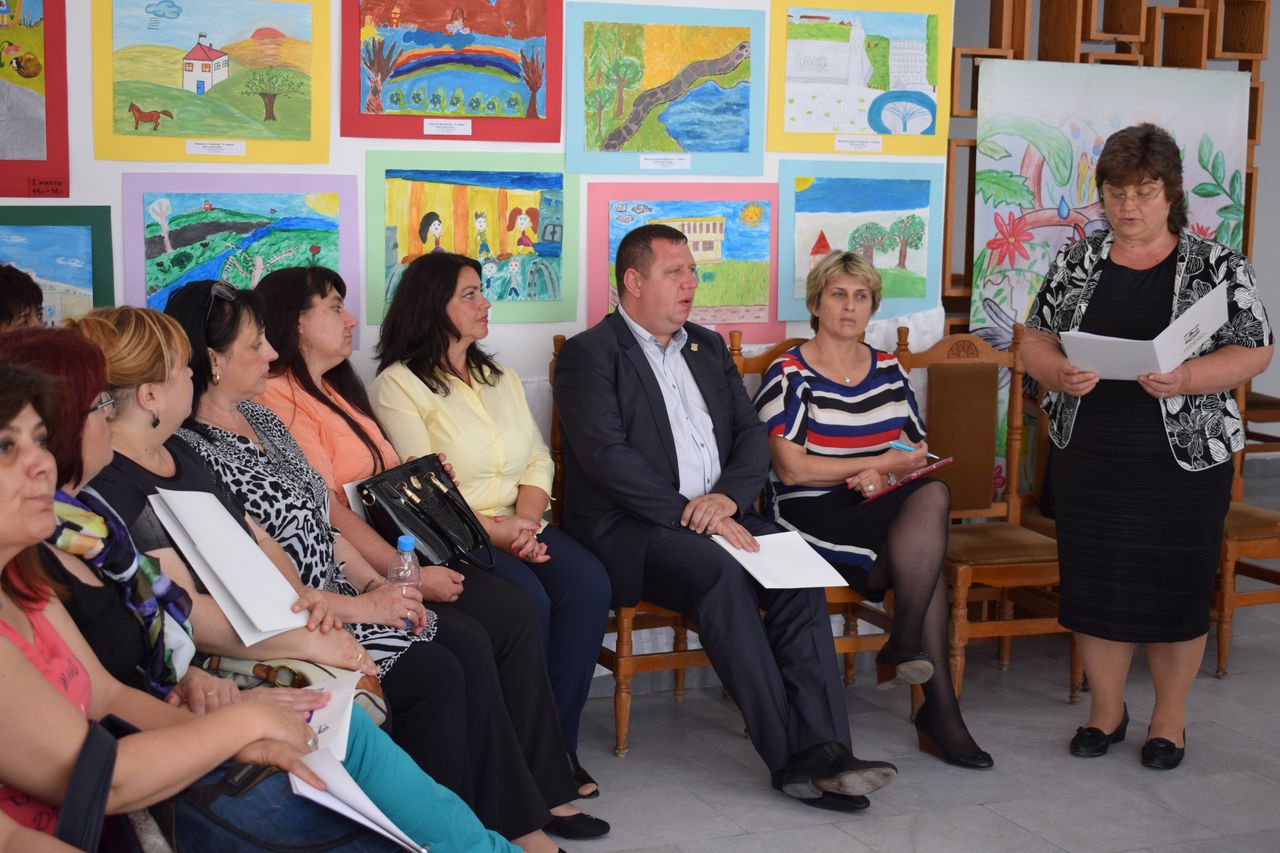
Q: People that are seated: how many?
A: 9